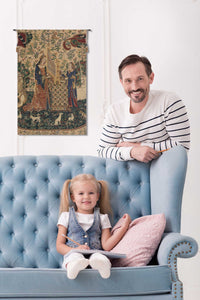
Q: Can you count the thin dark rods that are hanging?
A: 1